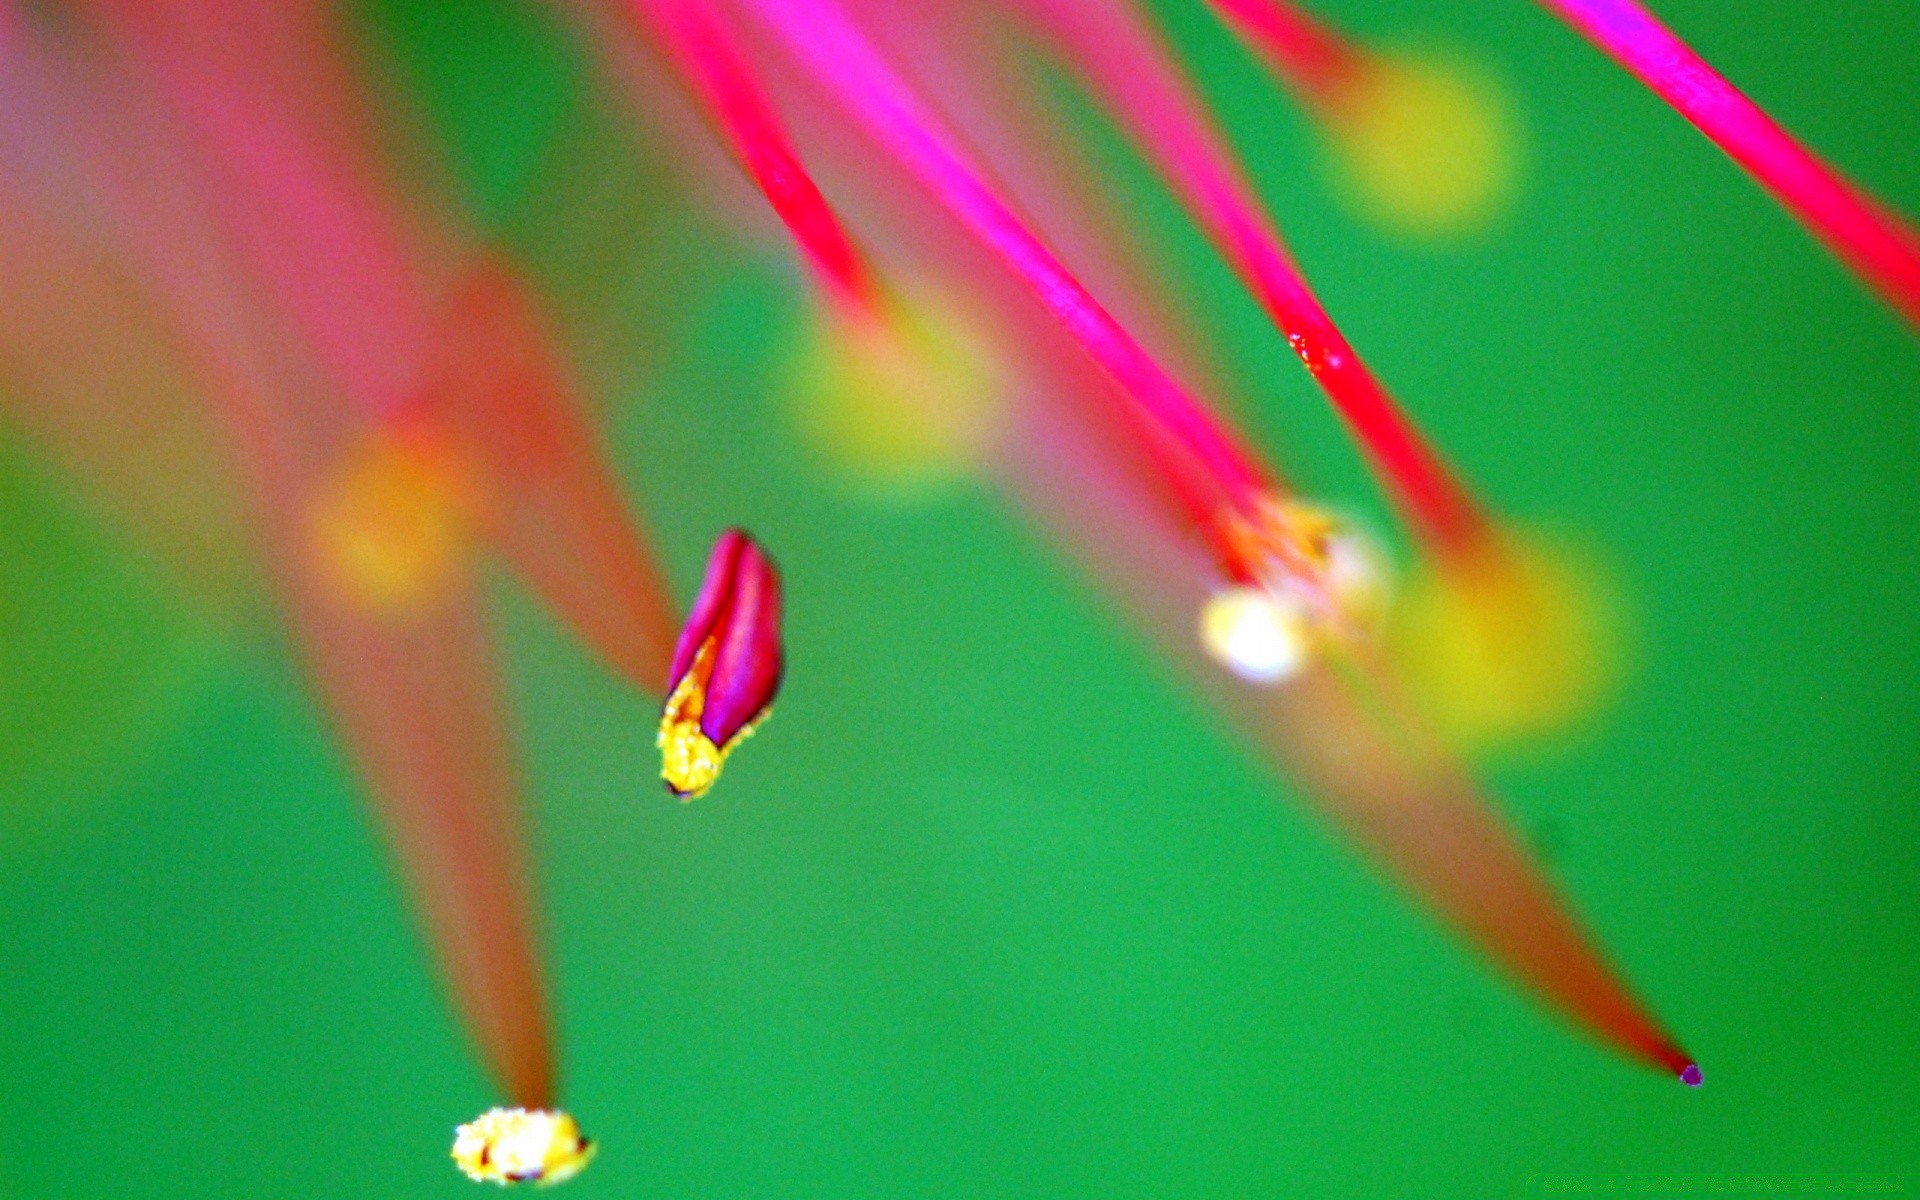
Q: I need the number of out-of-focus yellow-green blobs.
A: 3